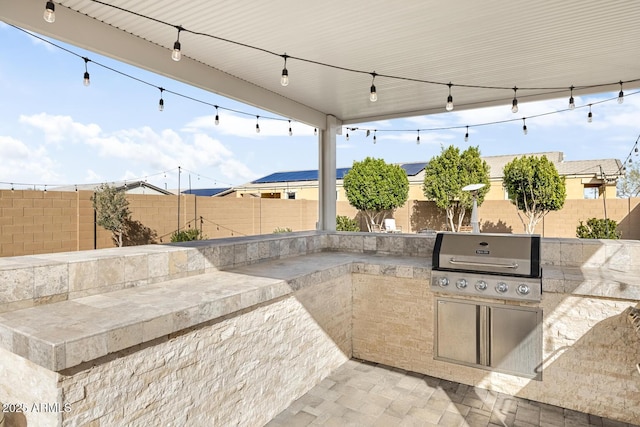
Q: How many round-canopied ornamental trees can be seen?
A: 3